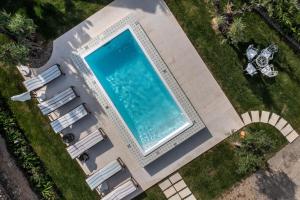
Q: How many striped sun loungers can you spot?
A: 6